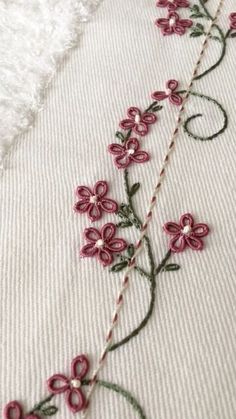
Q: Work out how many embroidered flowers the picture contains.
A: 11